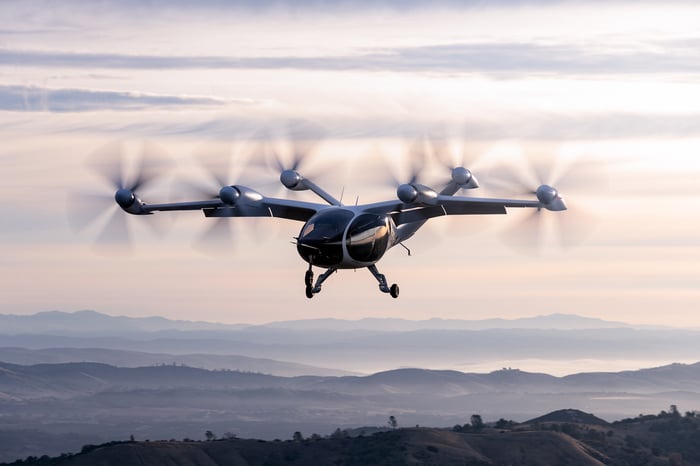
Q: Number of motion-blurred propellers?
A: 6